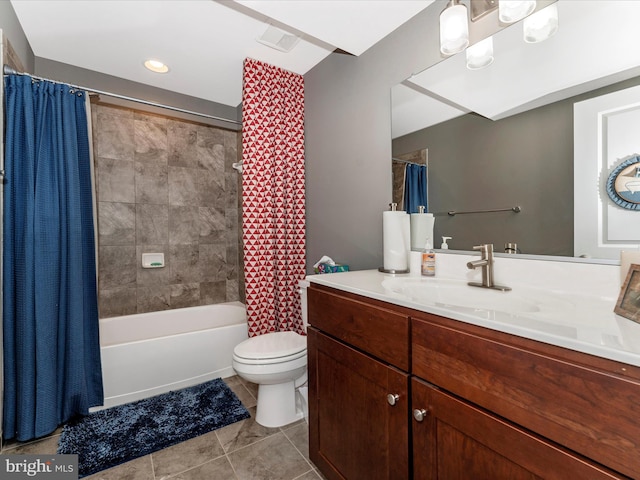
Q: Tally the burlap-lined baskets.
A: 0